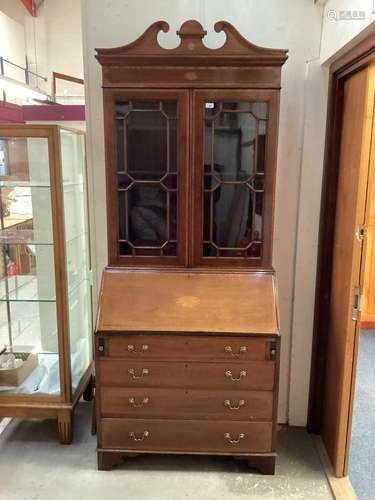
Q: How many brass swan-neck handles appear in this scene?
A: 8